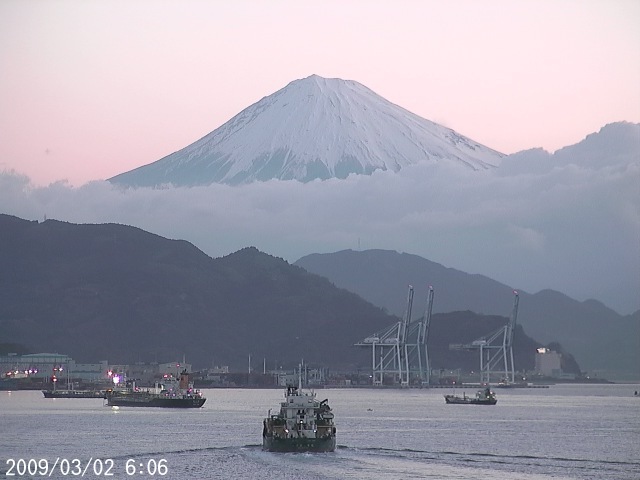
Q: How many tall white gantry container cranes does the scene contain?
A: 3